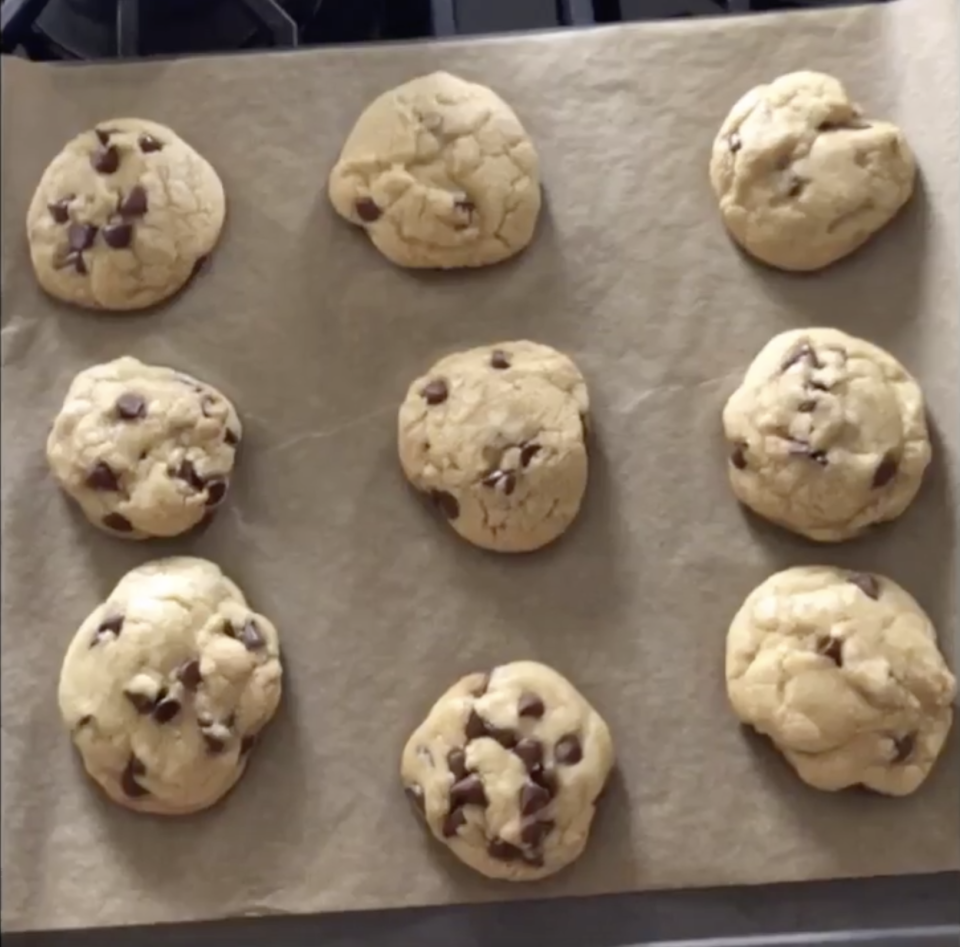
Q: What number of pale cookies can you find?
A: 9